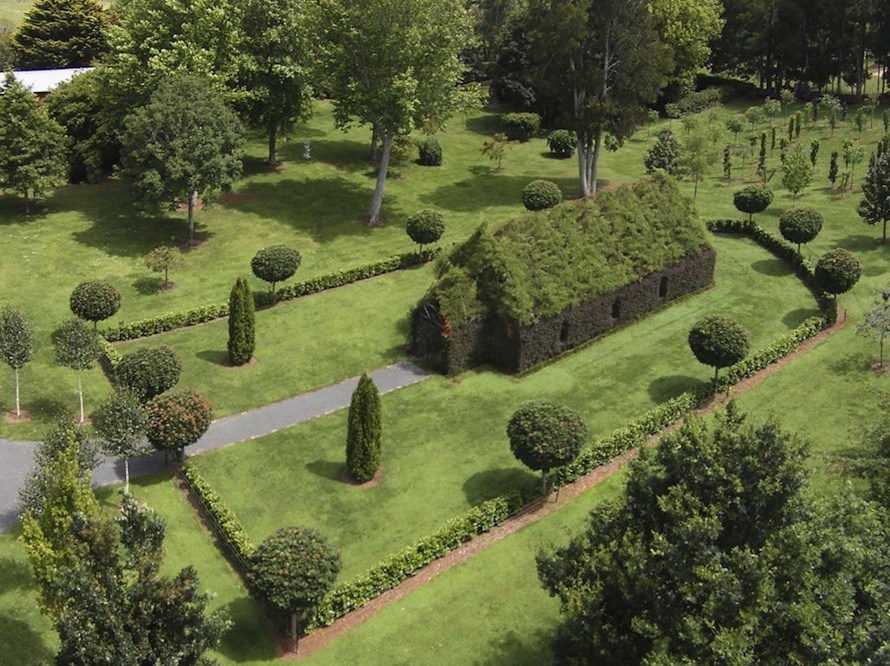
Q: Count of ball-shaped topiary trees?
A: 12